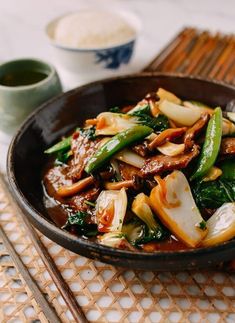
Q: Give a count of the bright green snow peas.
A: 3